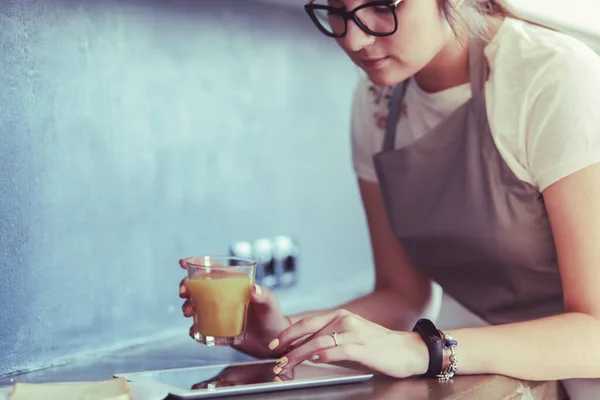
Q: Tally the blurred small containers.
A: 3